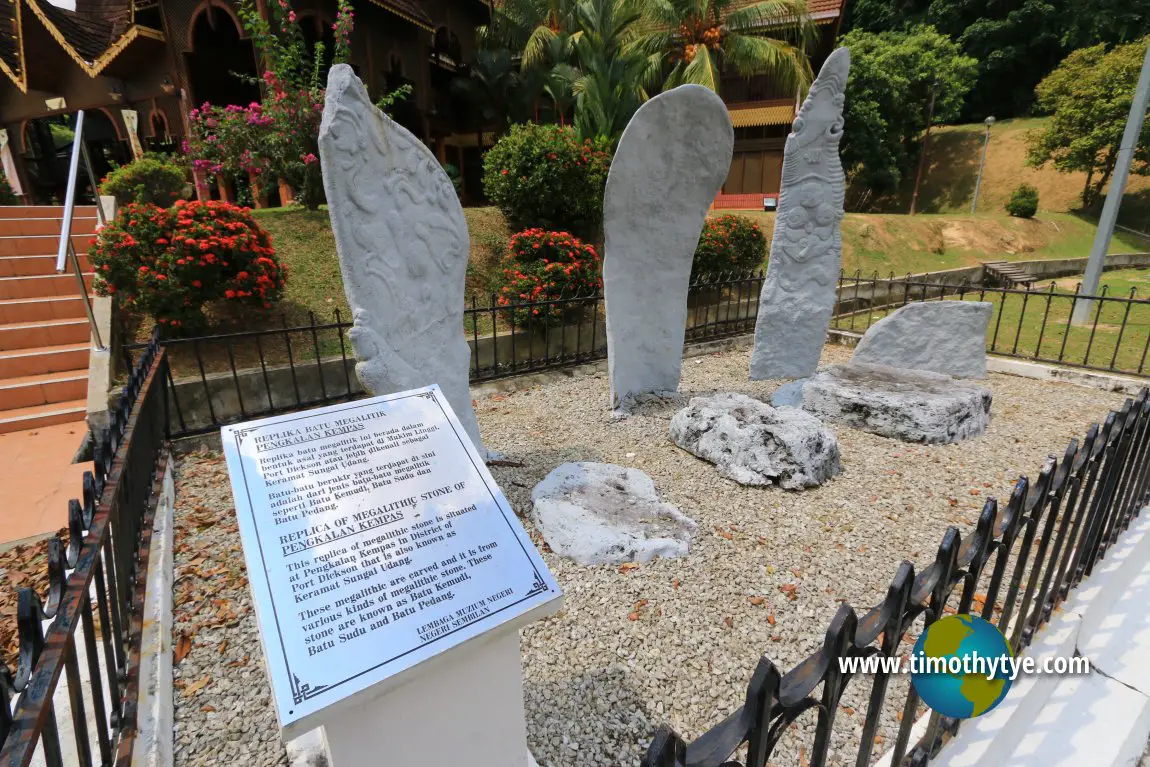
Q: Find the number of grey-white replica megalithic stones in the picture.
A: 7